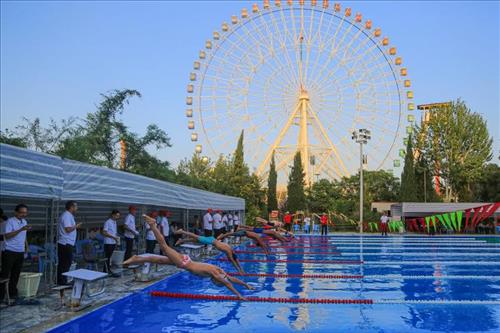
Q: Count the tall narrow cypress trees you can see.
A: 4